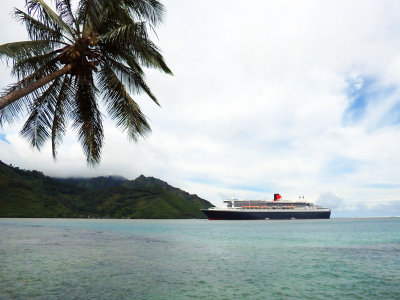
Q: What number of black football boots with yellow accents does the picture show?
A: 0